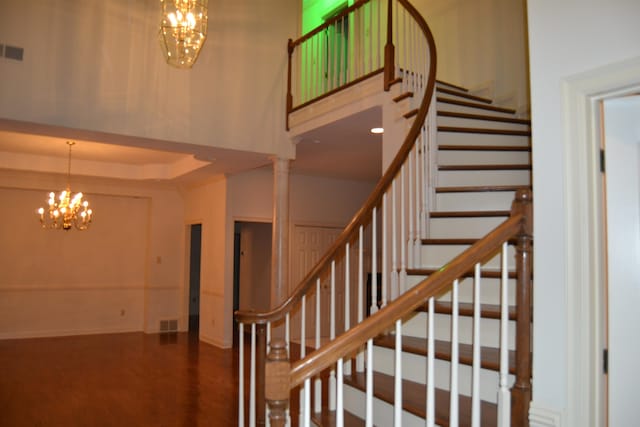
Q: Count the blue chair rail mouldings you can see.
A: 0